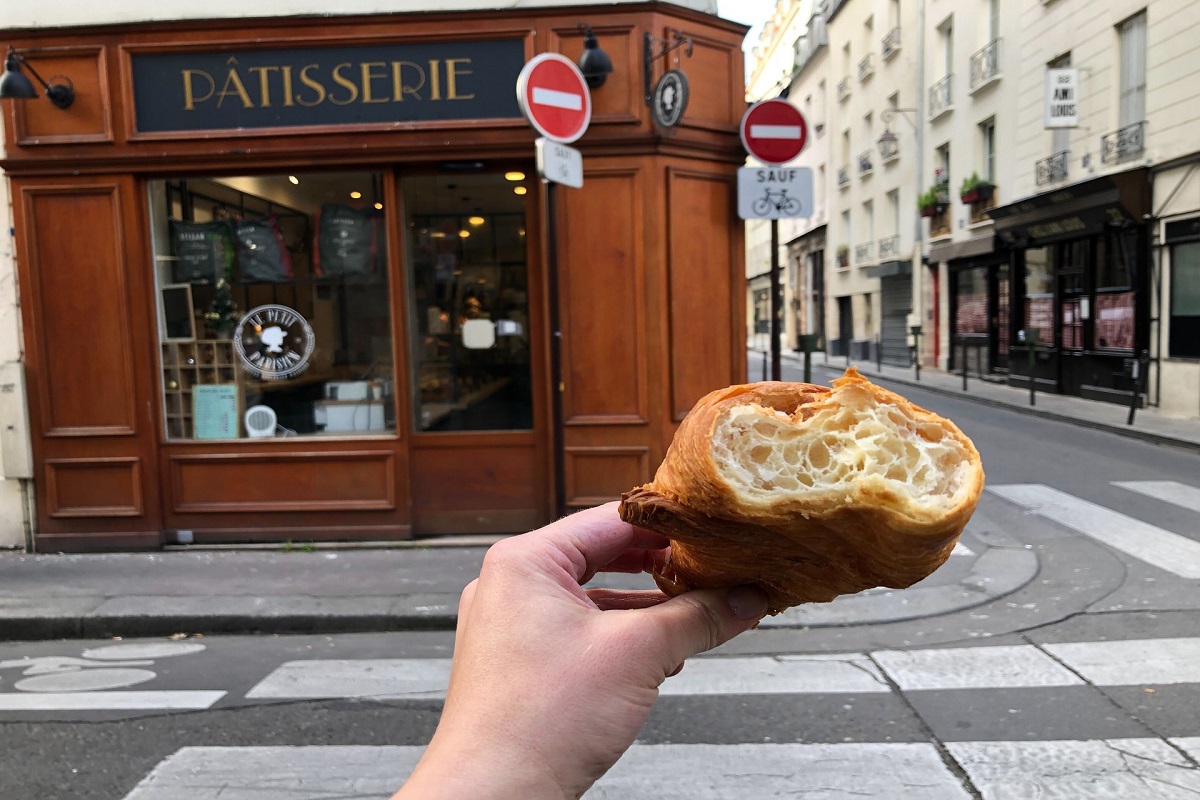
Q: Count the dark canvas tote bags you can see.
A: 3